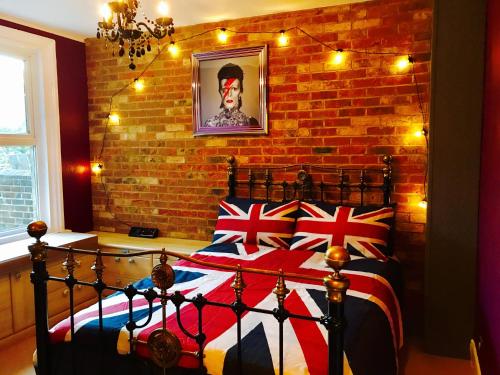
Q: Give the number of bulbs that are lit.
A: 12